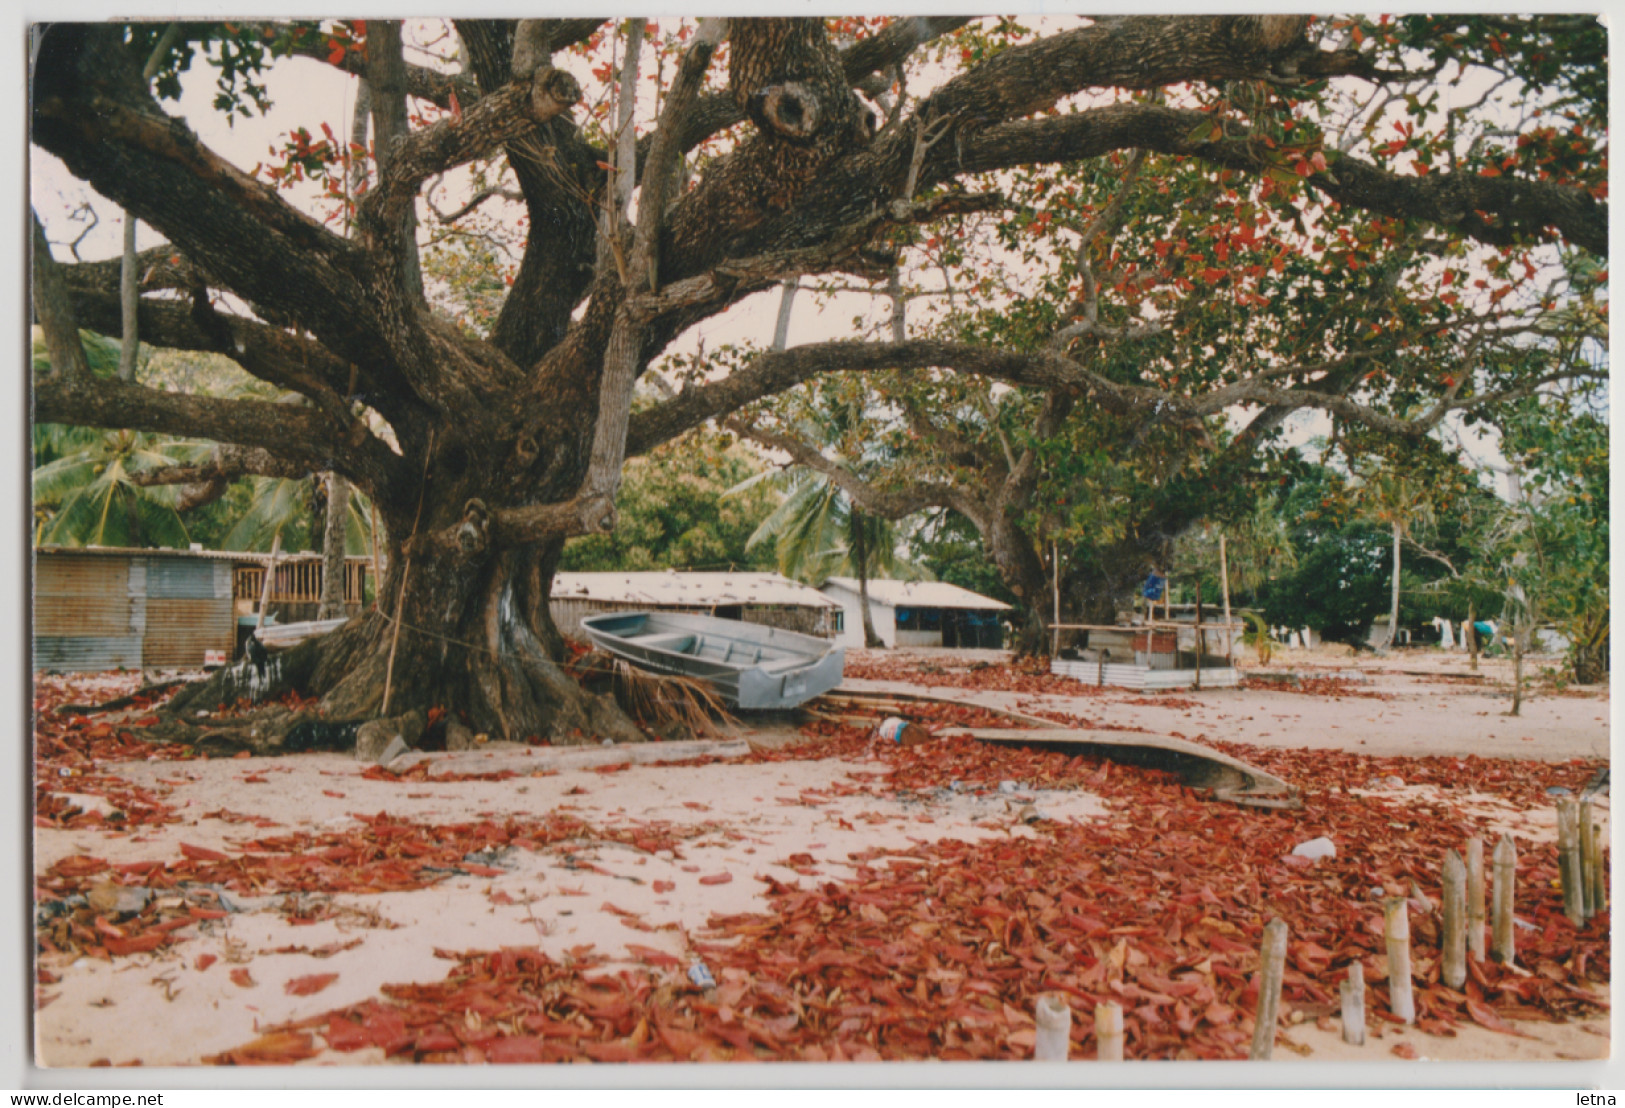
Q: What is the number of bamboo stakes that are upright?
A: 11